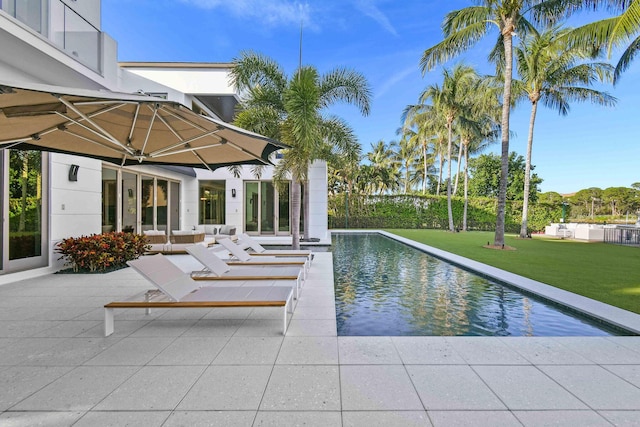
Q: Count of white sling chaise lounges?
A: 4